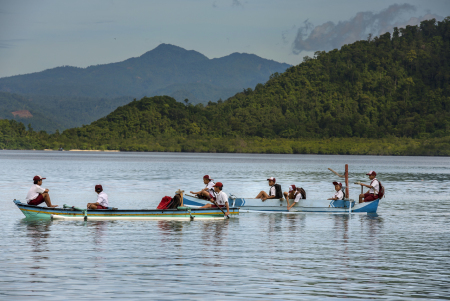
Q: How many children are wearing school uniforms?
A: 8